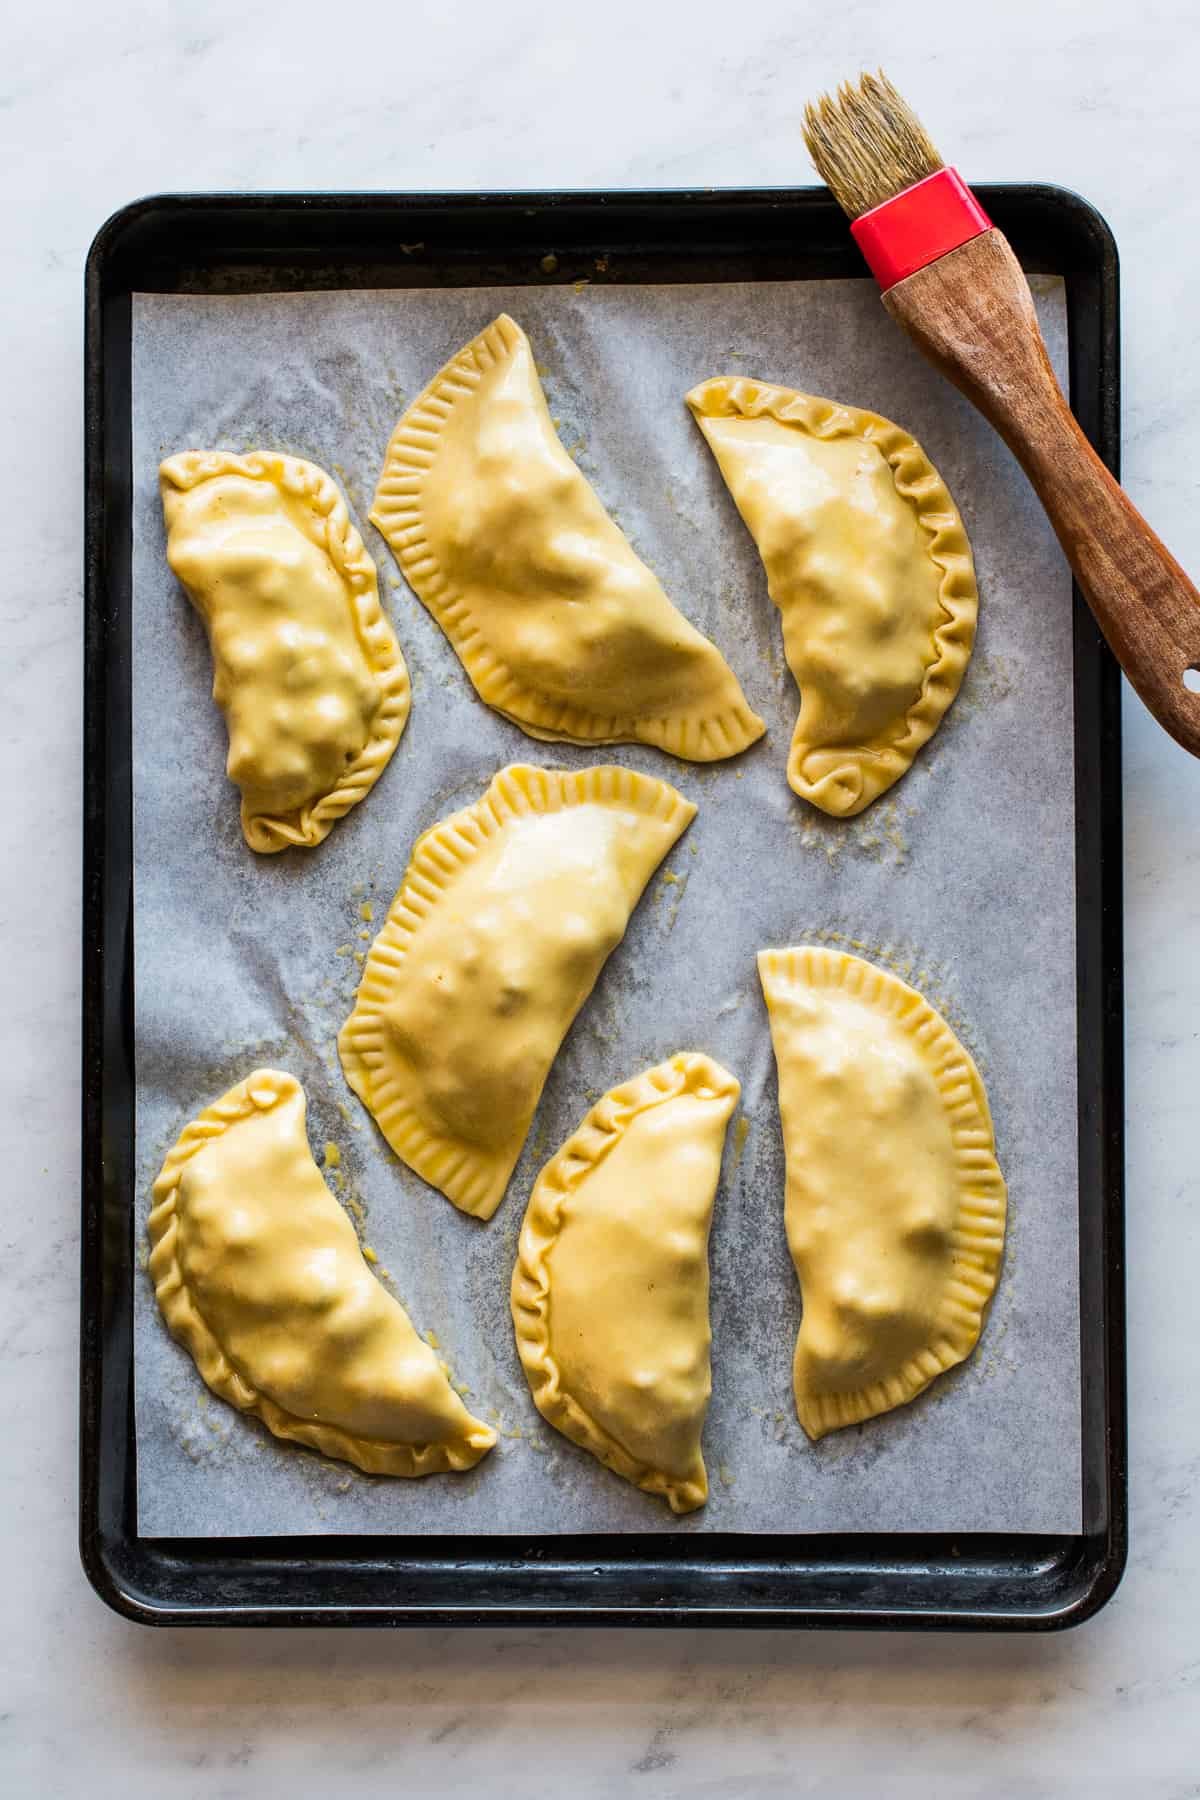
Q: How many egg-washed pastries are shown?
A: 7